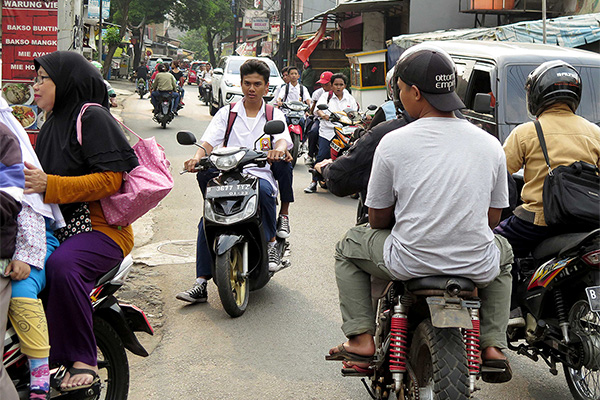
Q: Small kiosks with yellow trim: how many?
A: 1